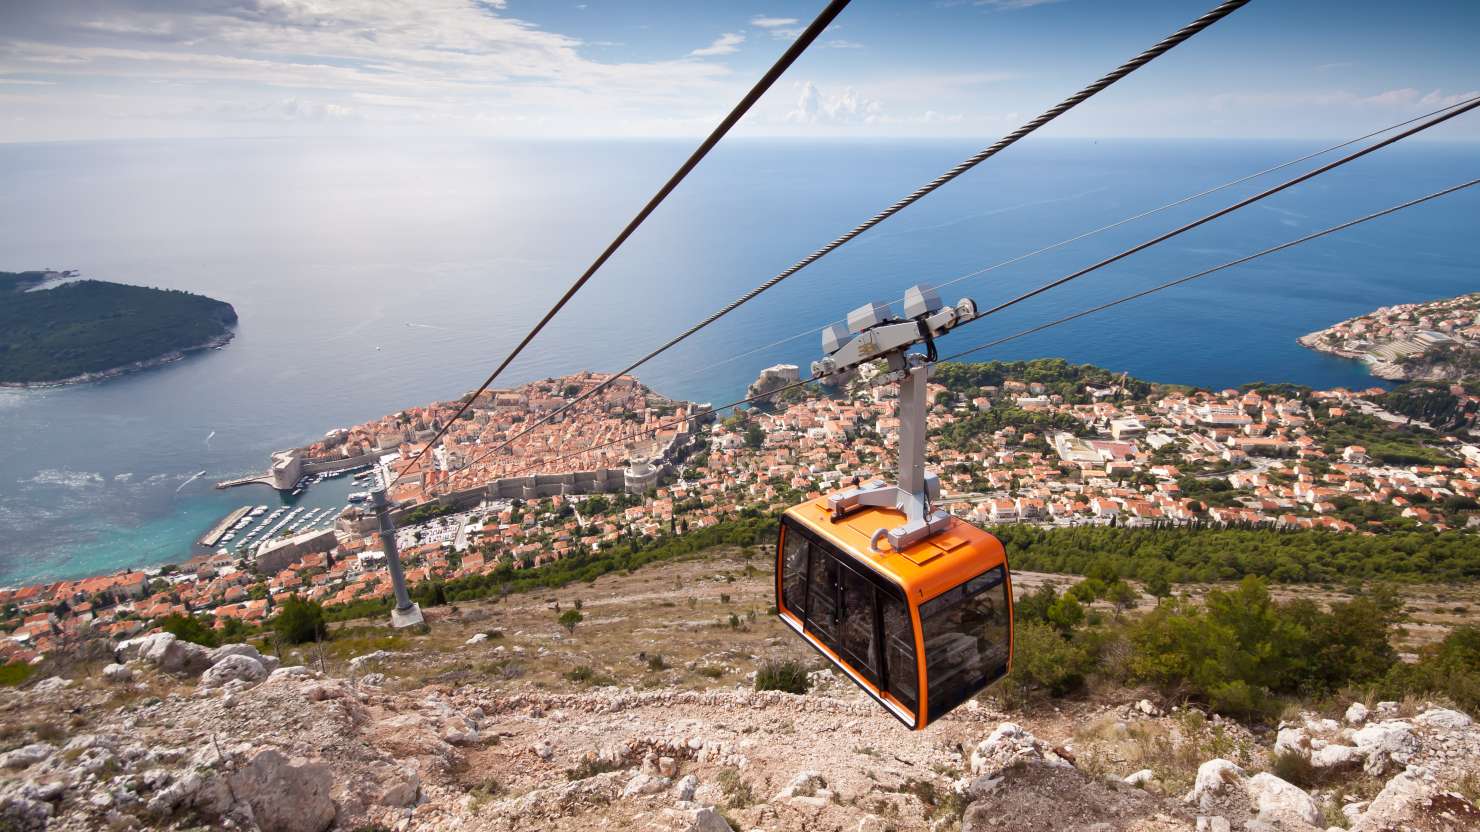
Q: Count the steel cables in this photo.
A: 5